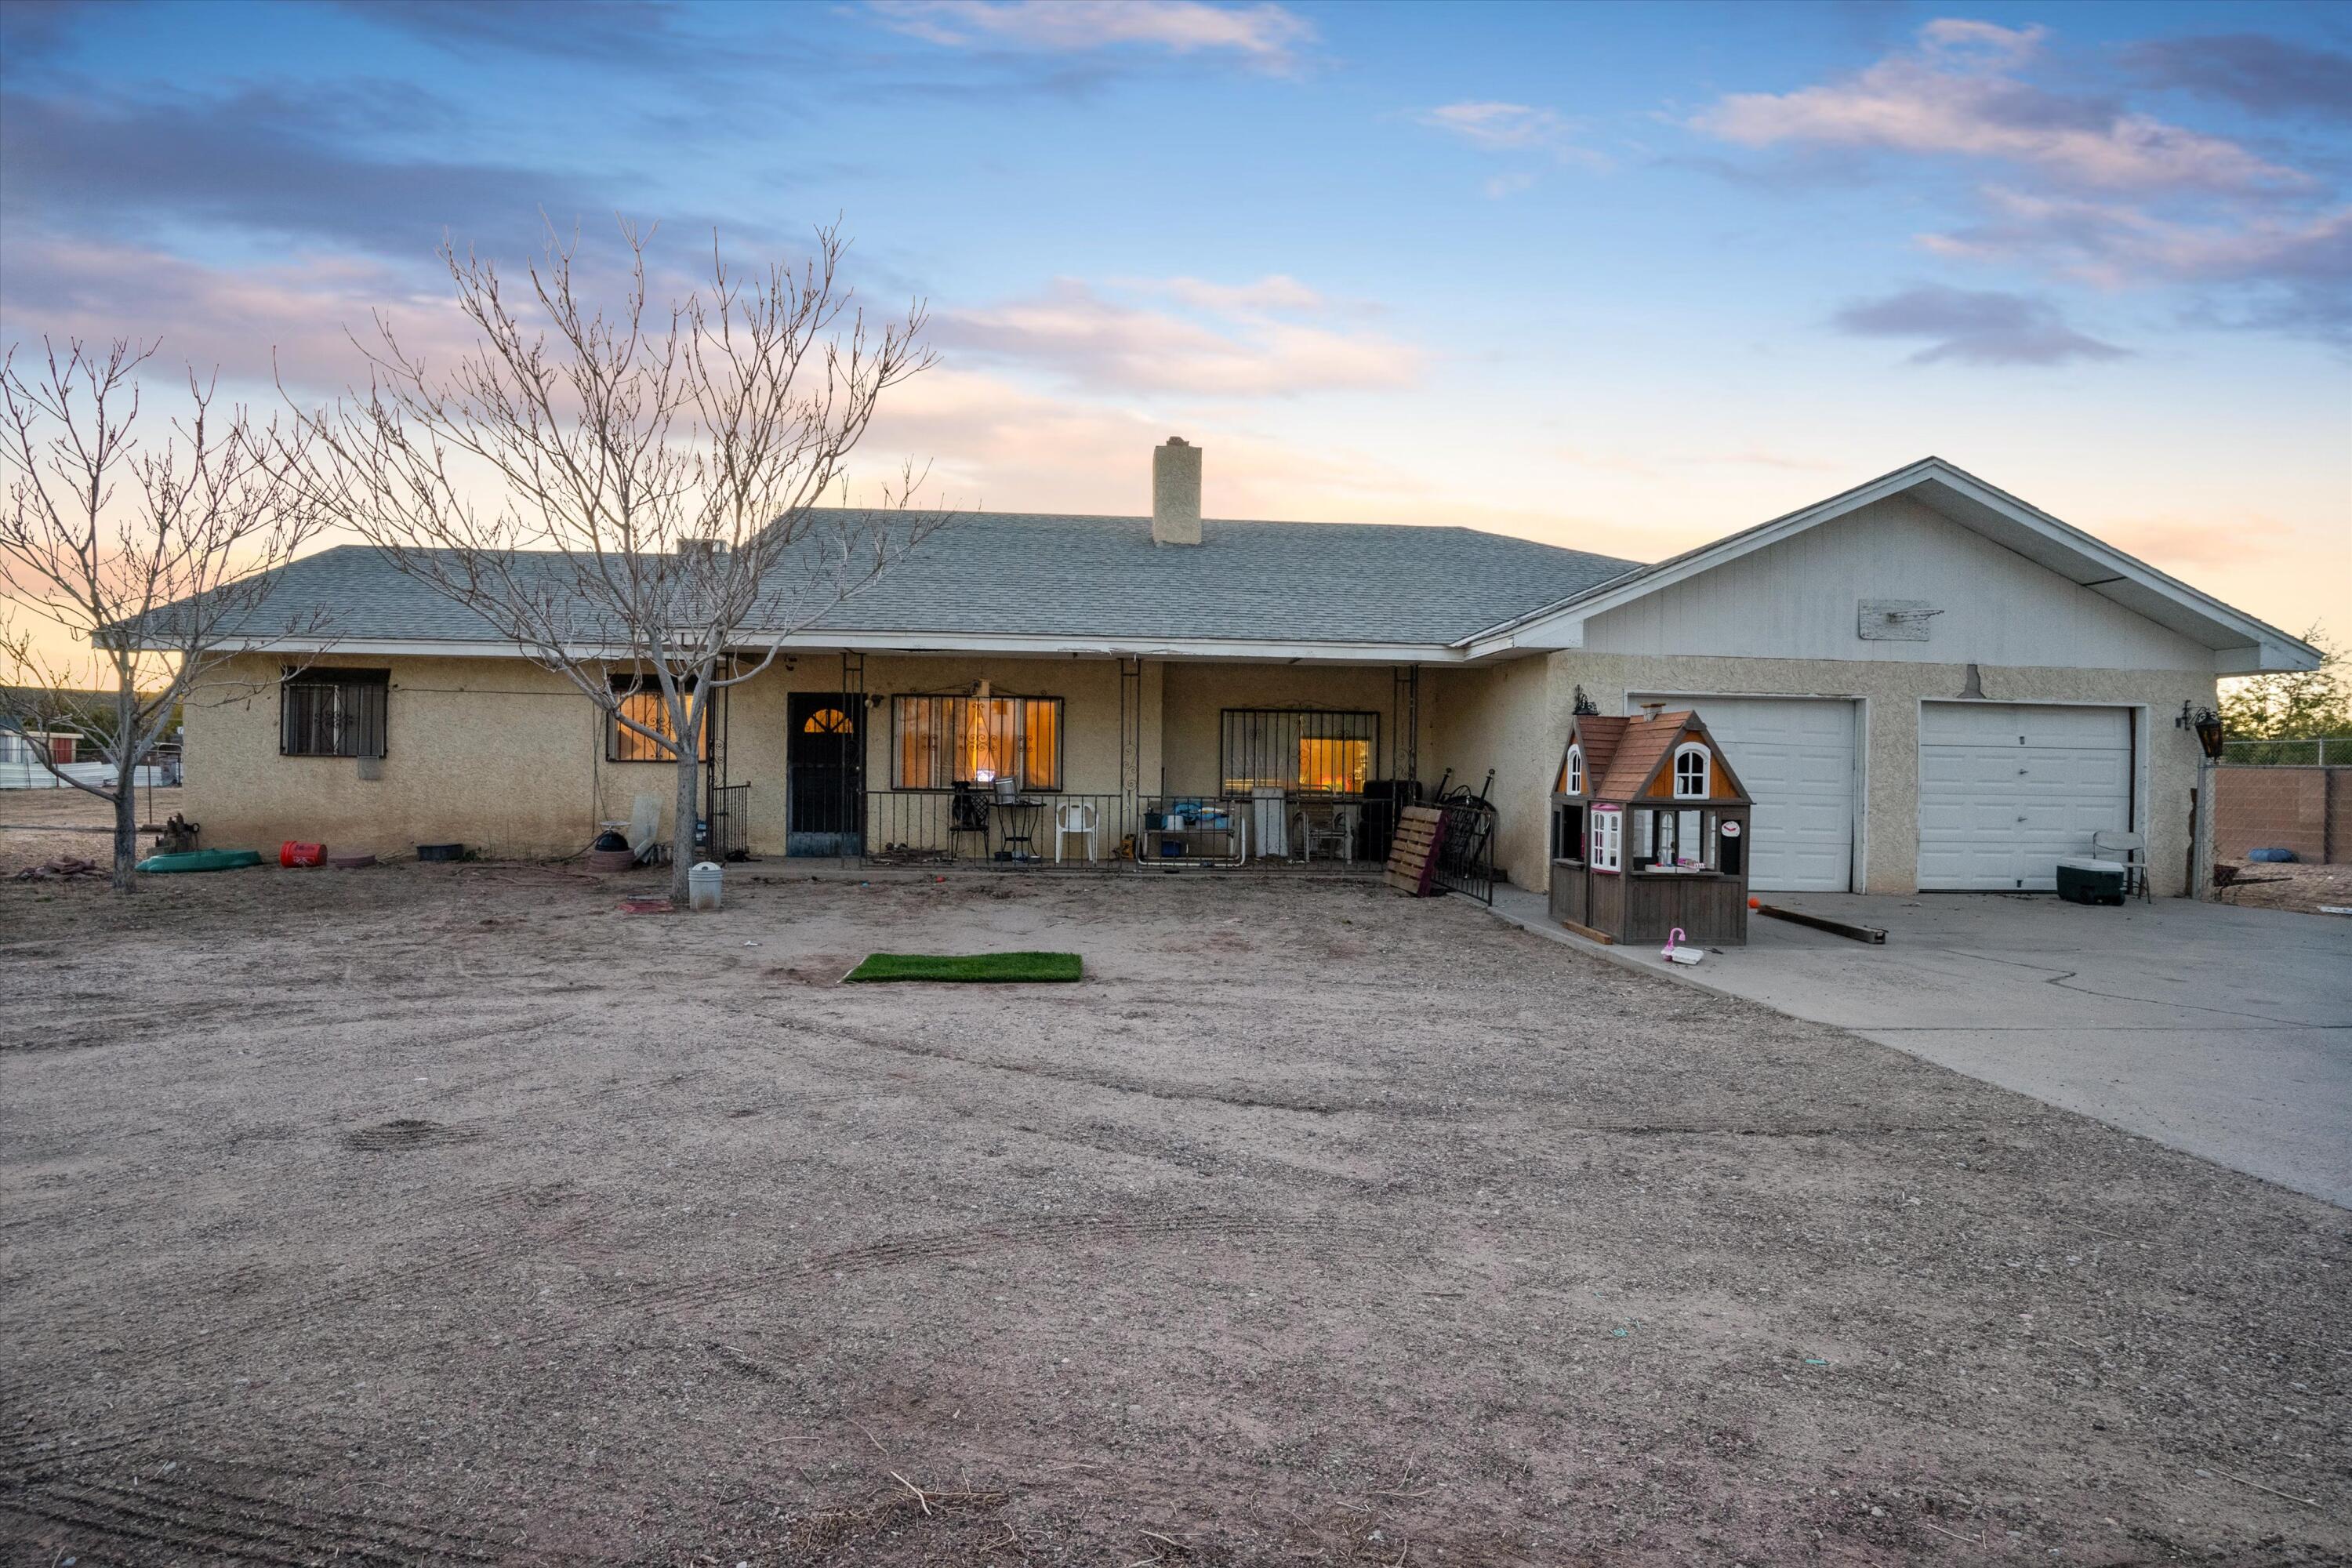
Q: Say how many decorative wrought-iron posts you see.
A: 4